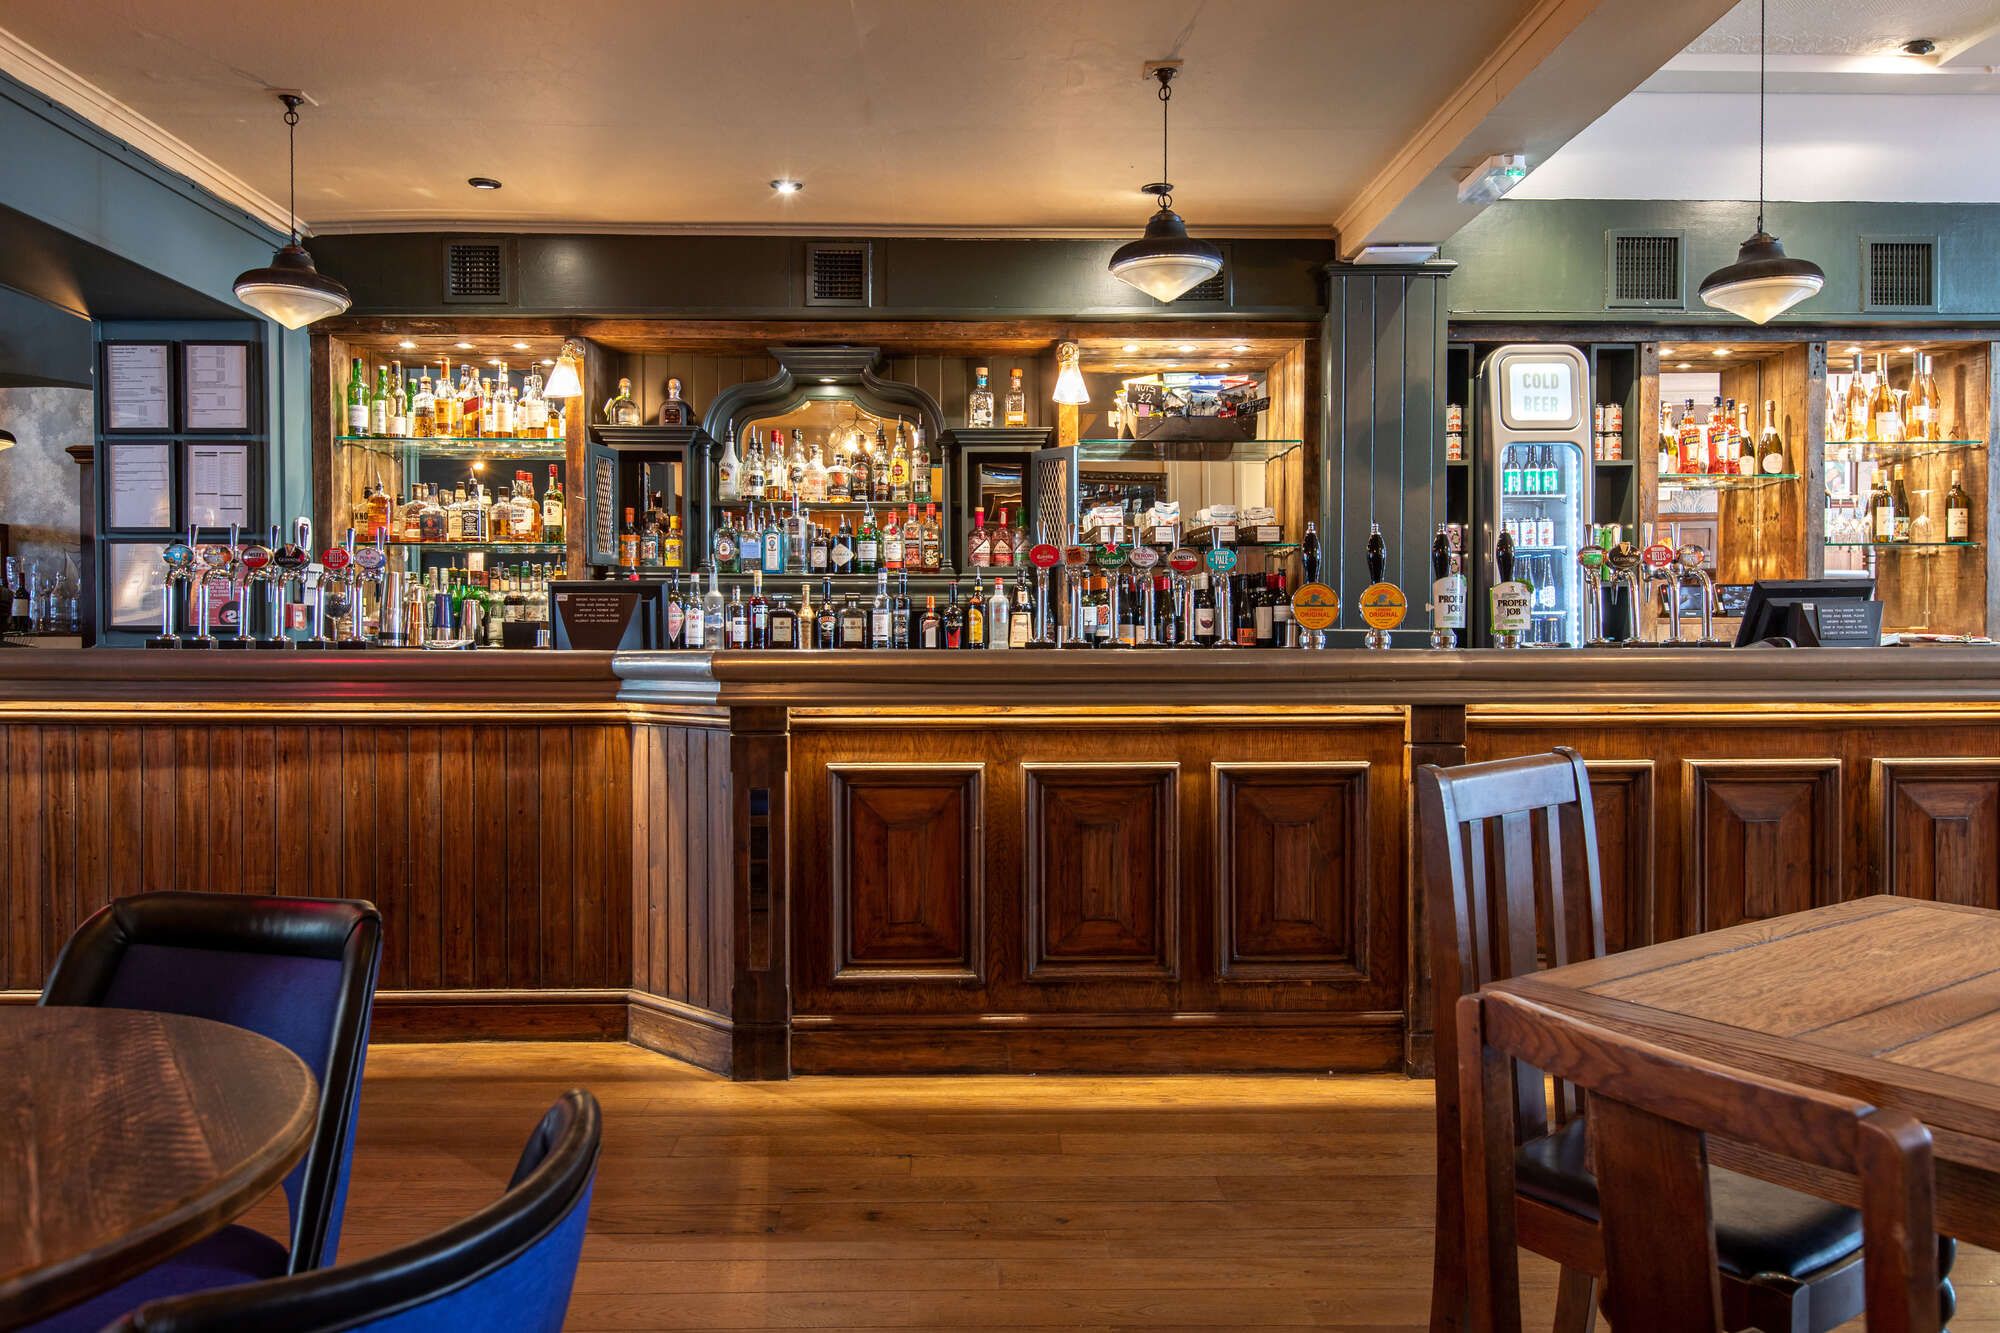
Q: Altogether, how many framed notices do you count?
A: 6